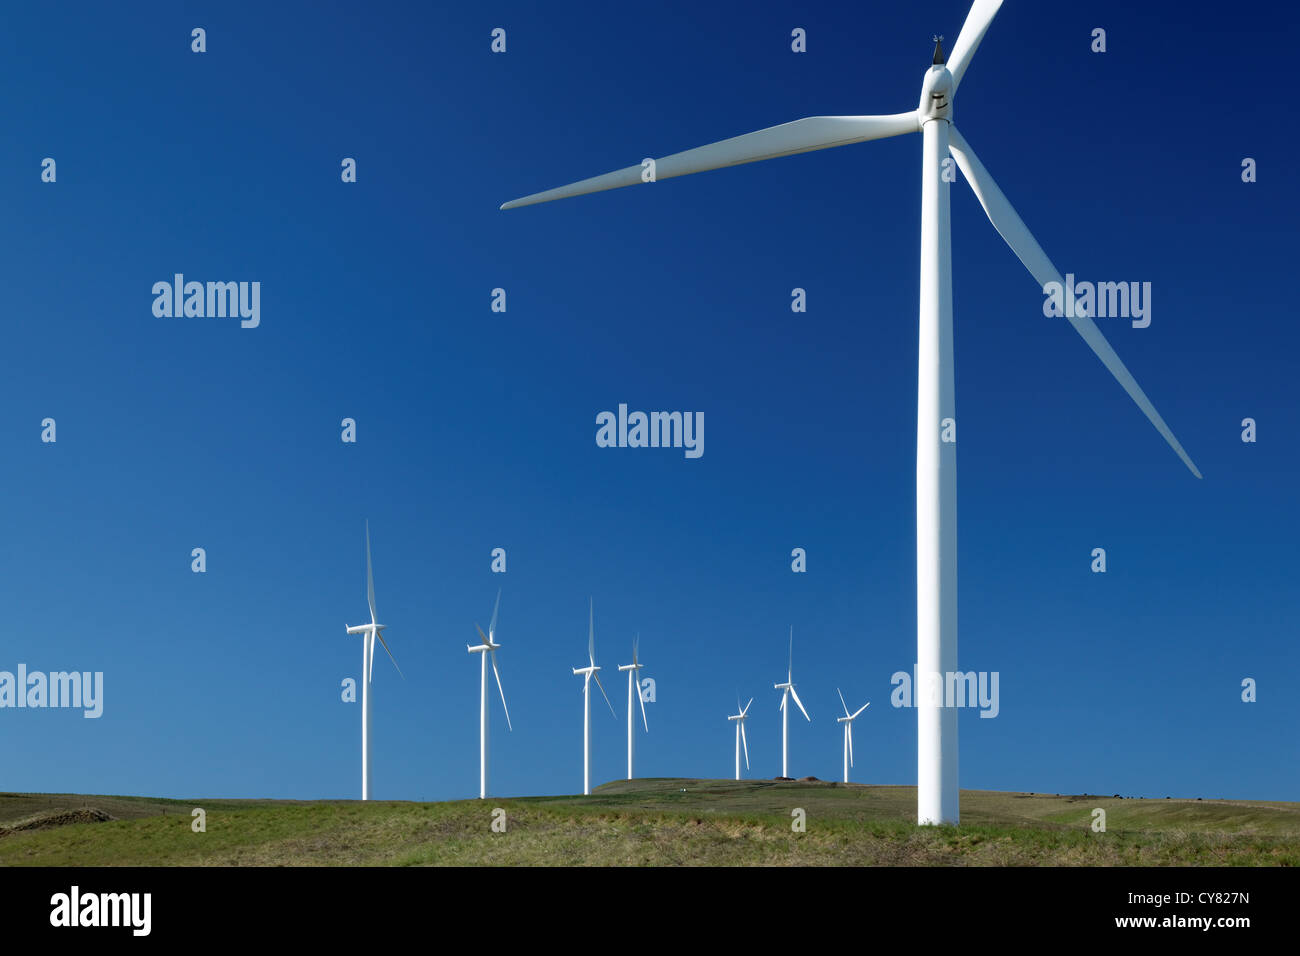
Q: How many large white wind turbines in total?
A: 8